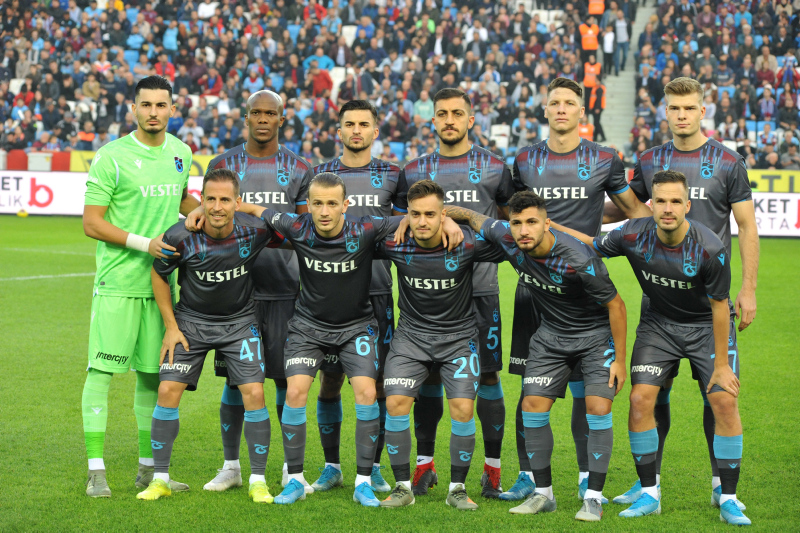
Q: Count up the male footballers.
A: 11